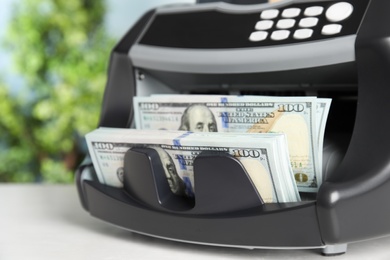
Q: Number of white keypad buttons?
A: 11